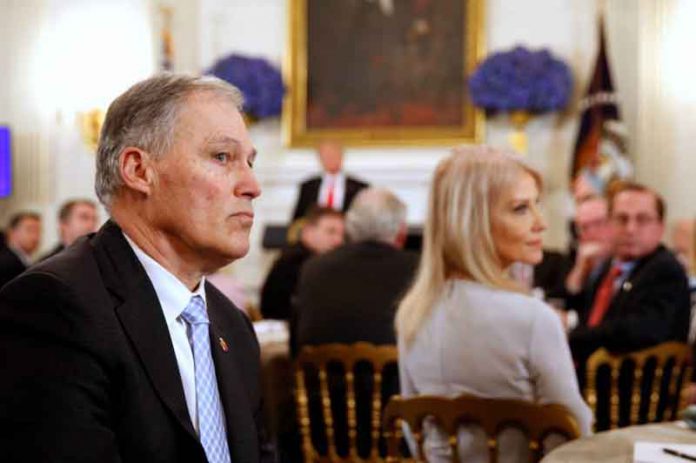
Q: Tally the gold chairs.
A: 3